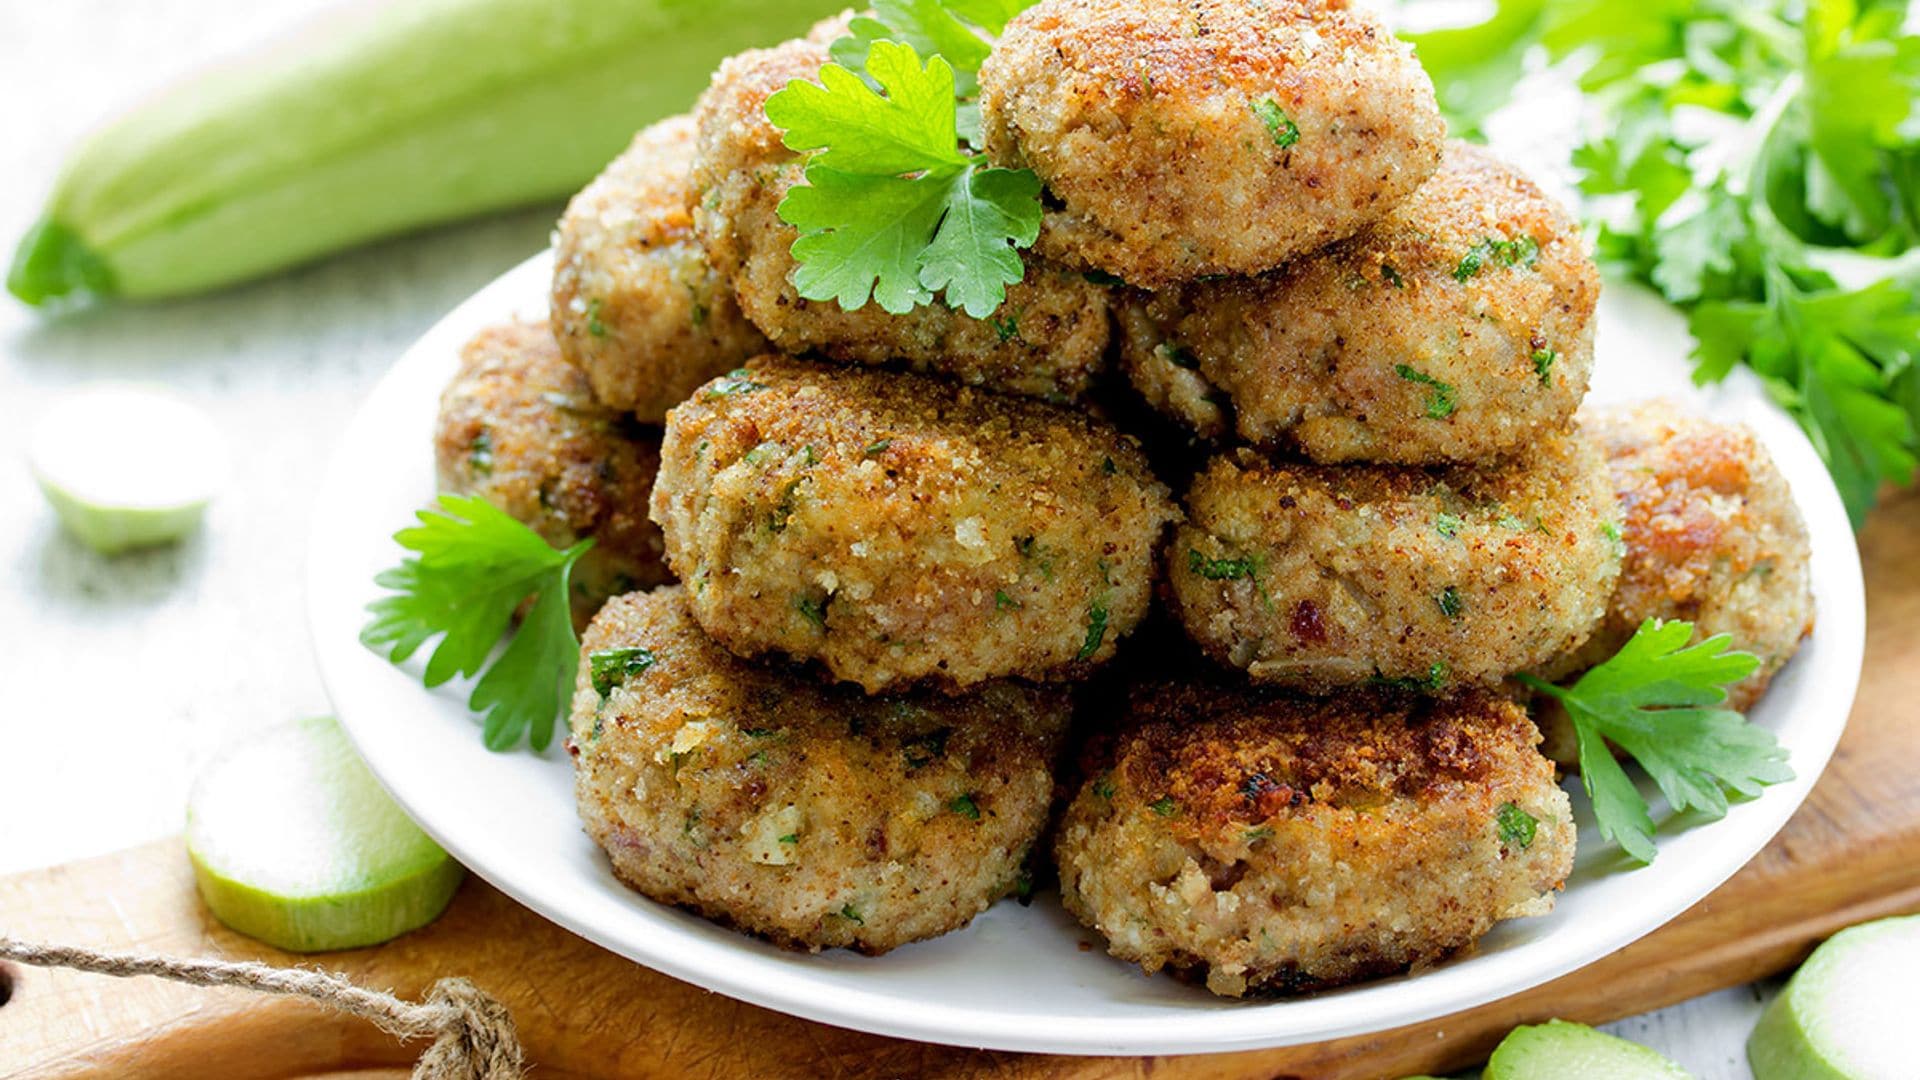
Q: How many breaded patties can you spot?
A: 10